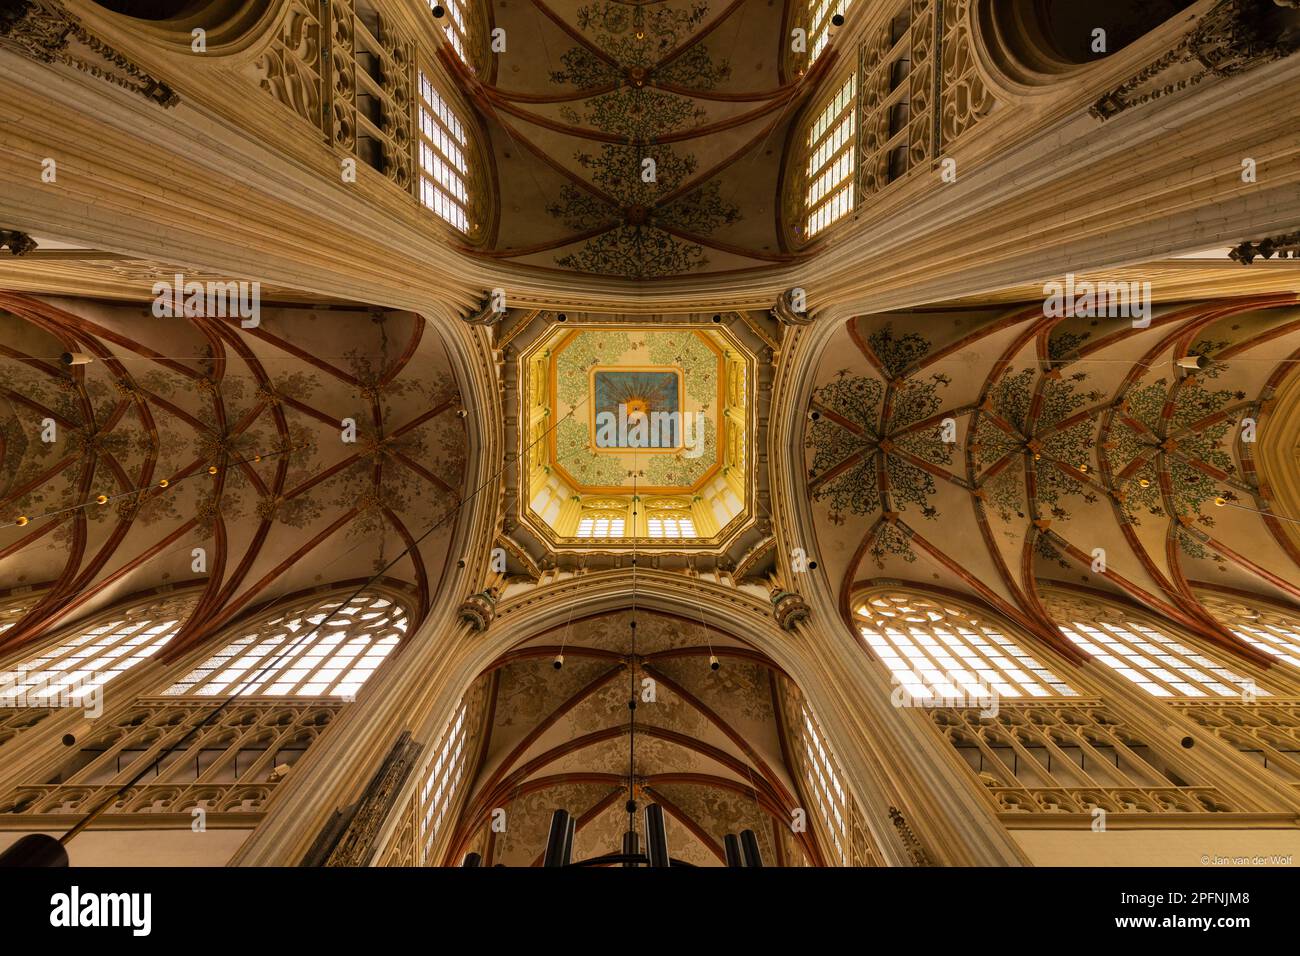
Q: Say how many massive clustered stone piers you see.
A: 4